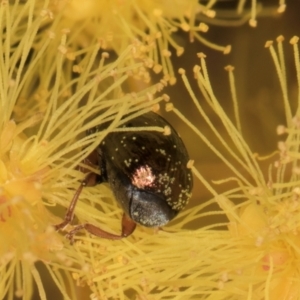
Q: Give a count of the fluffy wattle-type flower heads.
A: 3